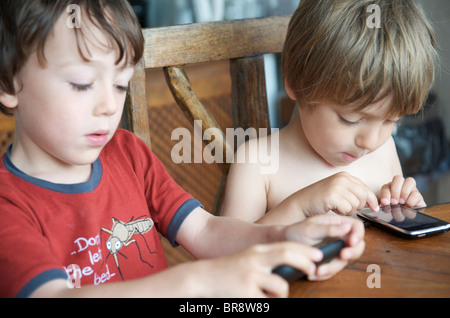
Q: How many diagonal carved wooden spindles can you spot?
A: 1